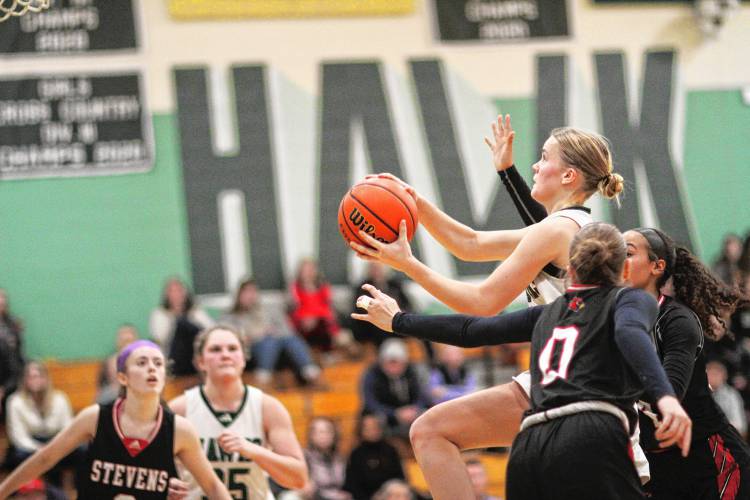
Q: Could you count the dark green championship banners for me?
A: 3